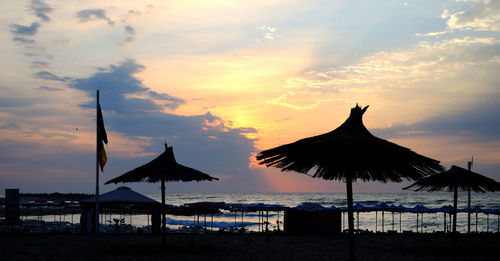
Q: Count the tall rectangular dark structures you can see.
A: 1